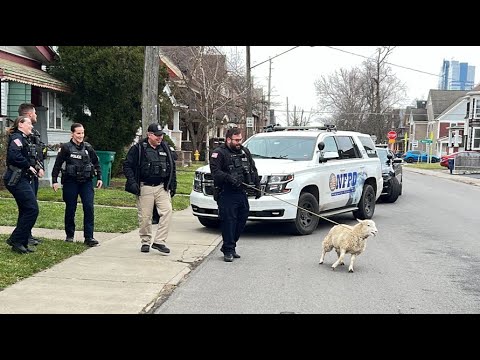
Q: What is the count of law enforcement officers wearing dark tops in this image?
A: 5